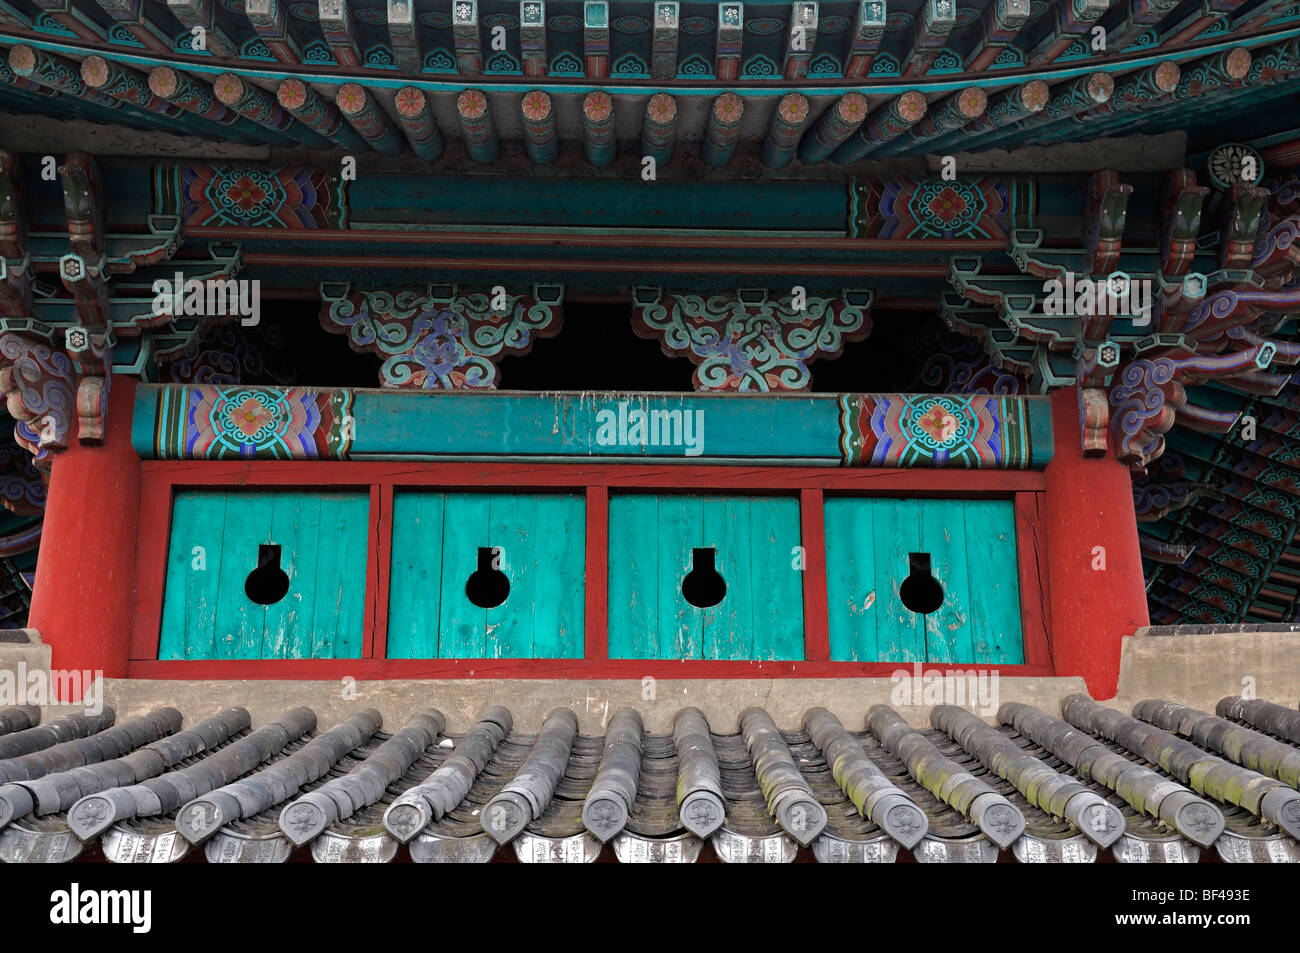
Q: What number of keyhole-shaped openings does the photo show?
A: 4